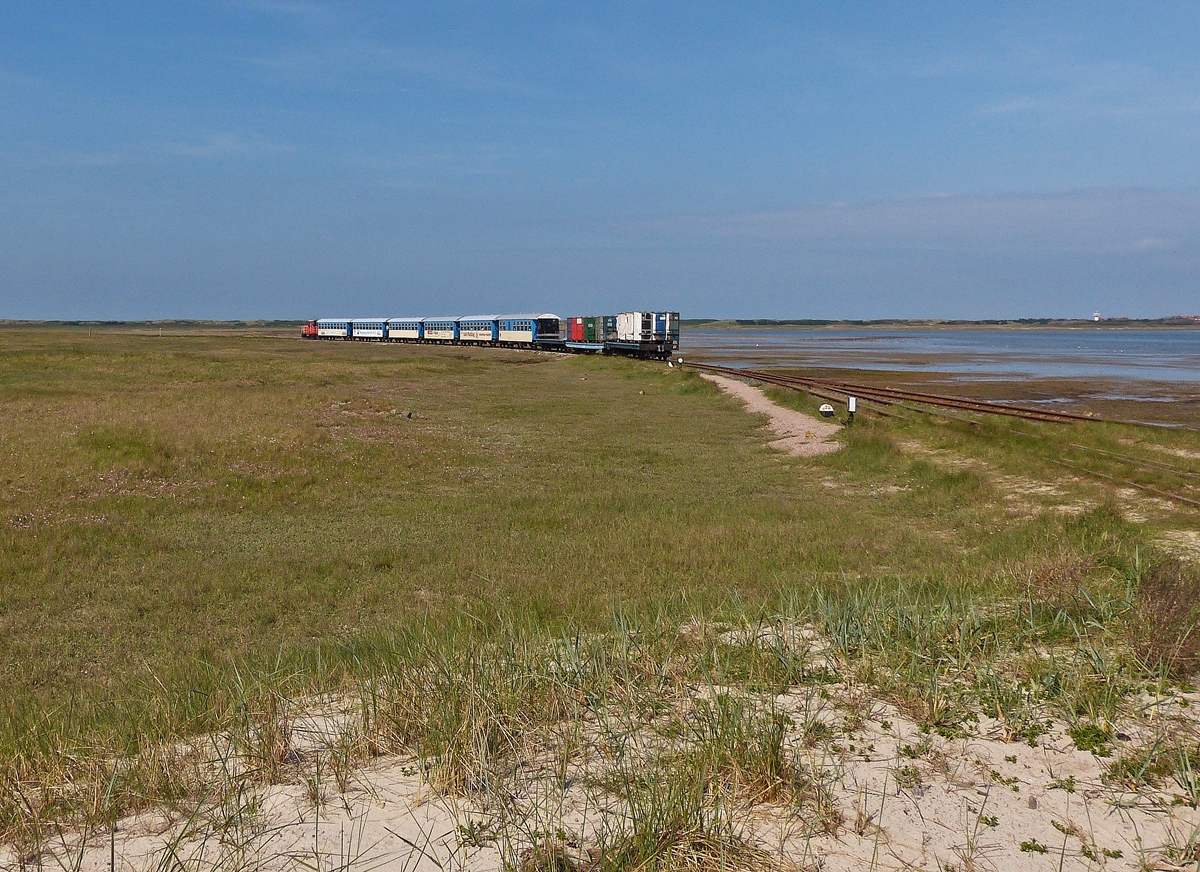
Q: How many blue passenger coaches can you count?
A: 6